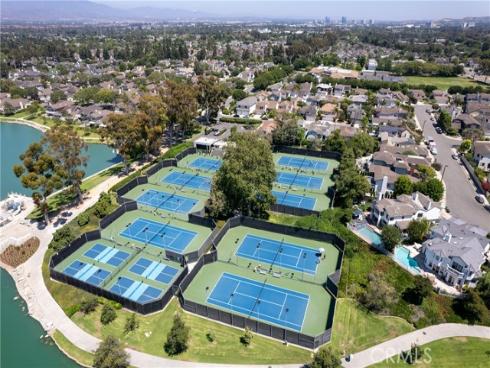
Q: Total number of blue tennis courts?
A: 9